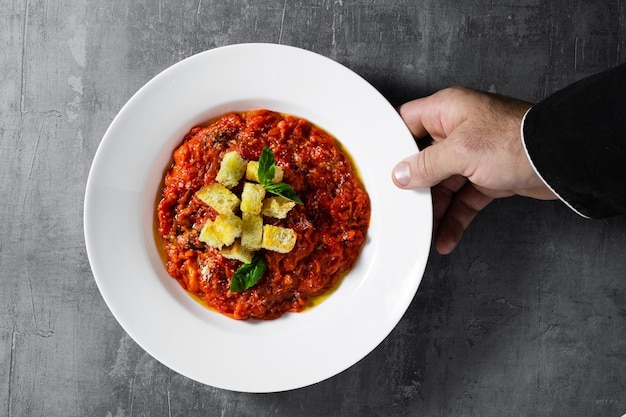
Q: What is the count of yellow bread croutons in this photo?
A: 9